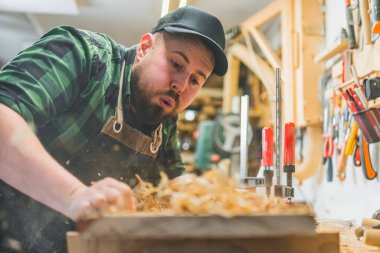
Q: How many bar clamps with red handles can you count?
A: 2